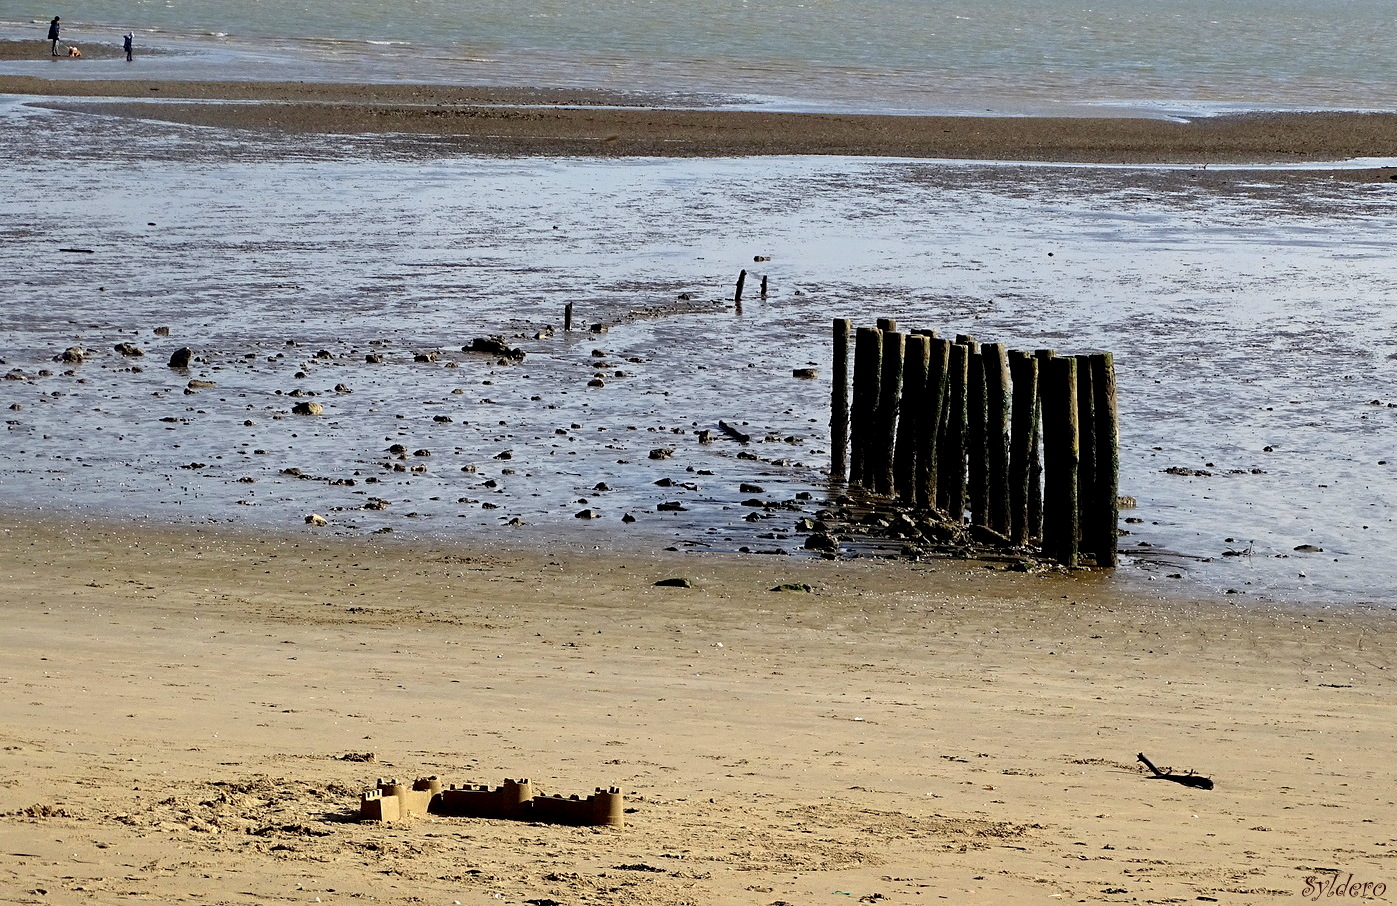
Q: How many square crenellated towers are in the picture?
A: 1